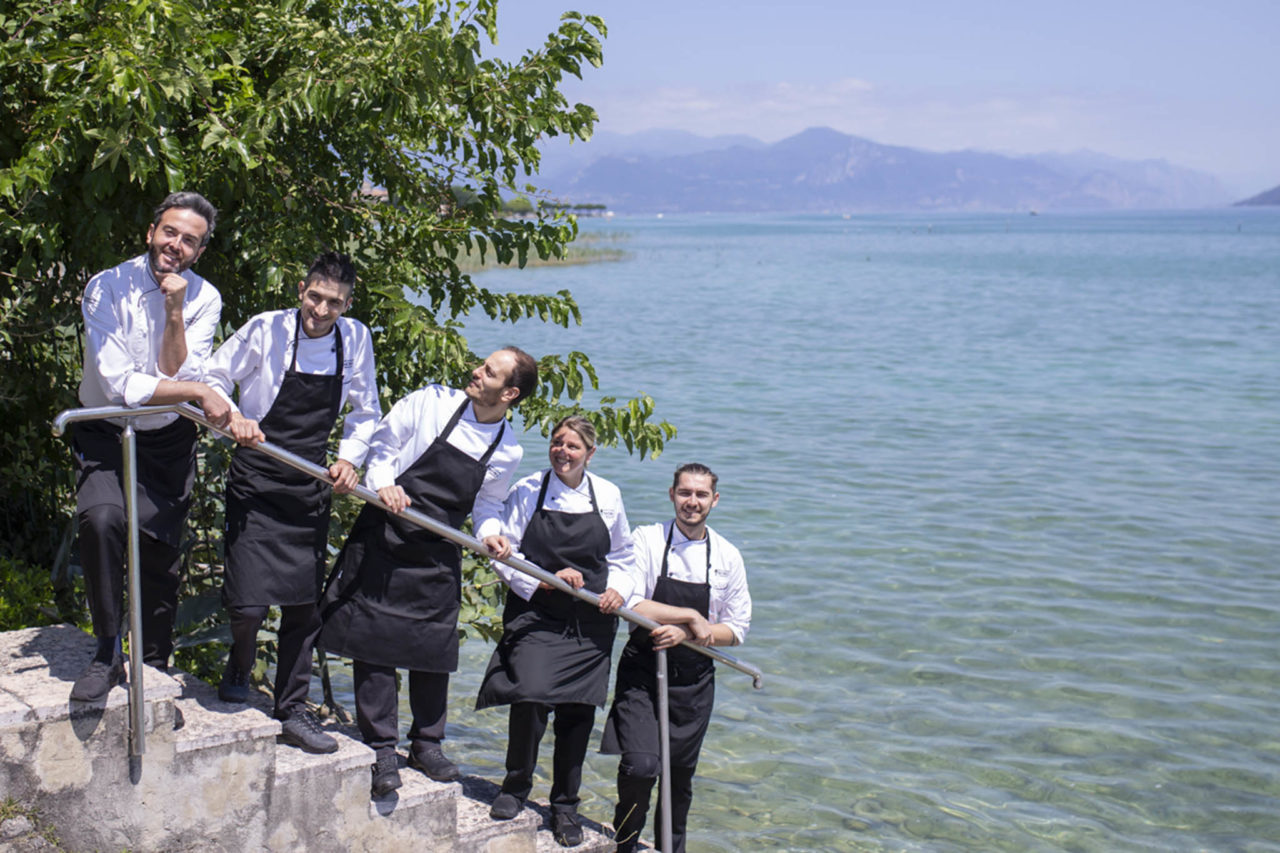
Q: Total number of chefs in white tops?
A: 5